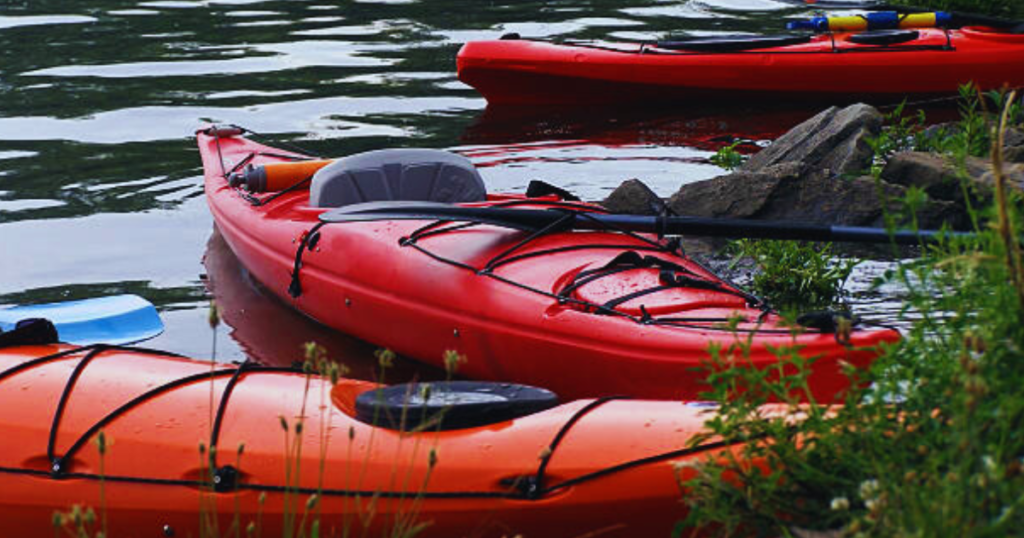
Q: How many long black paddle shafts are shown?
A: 1